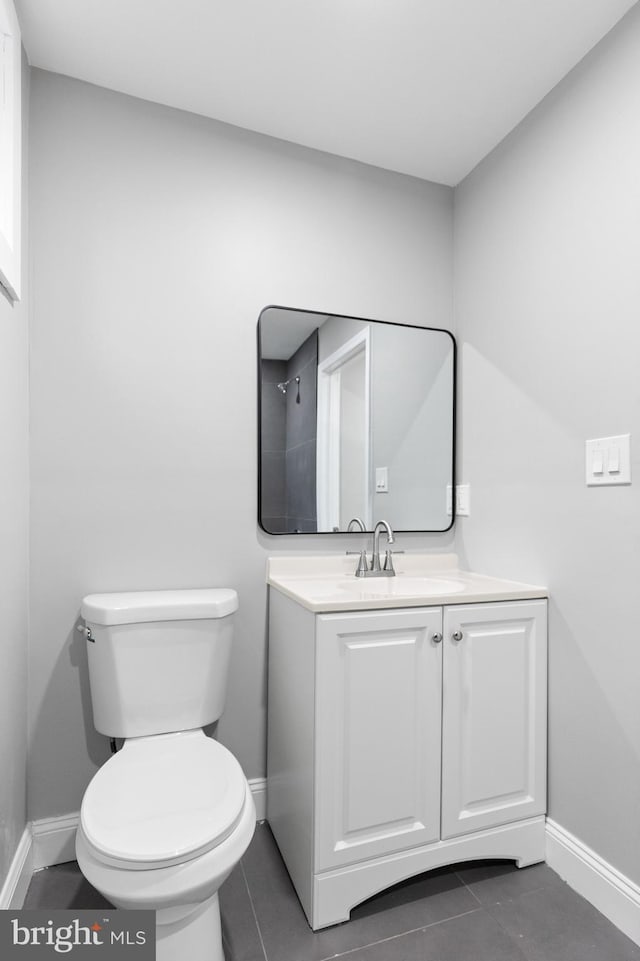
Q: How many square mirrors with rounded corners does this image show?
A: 1